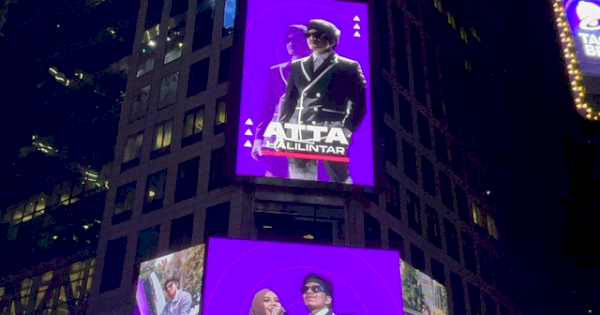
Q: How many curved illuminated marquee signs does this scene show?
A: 1